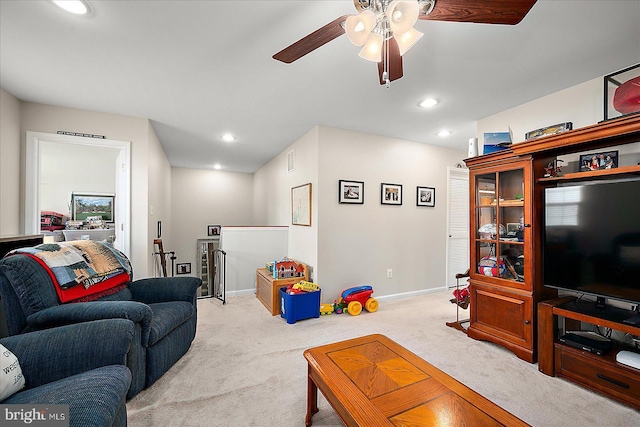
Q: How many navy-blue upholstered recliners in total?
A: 2